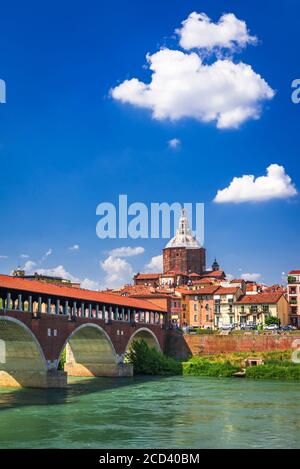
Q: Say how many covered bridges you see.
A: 1